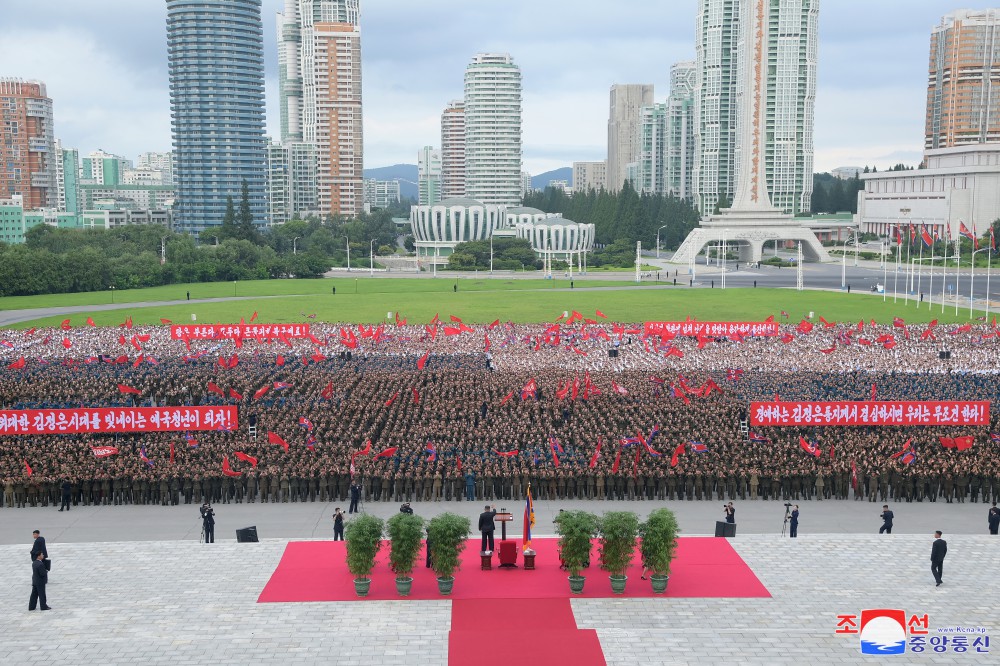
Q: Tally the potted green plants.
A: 6